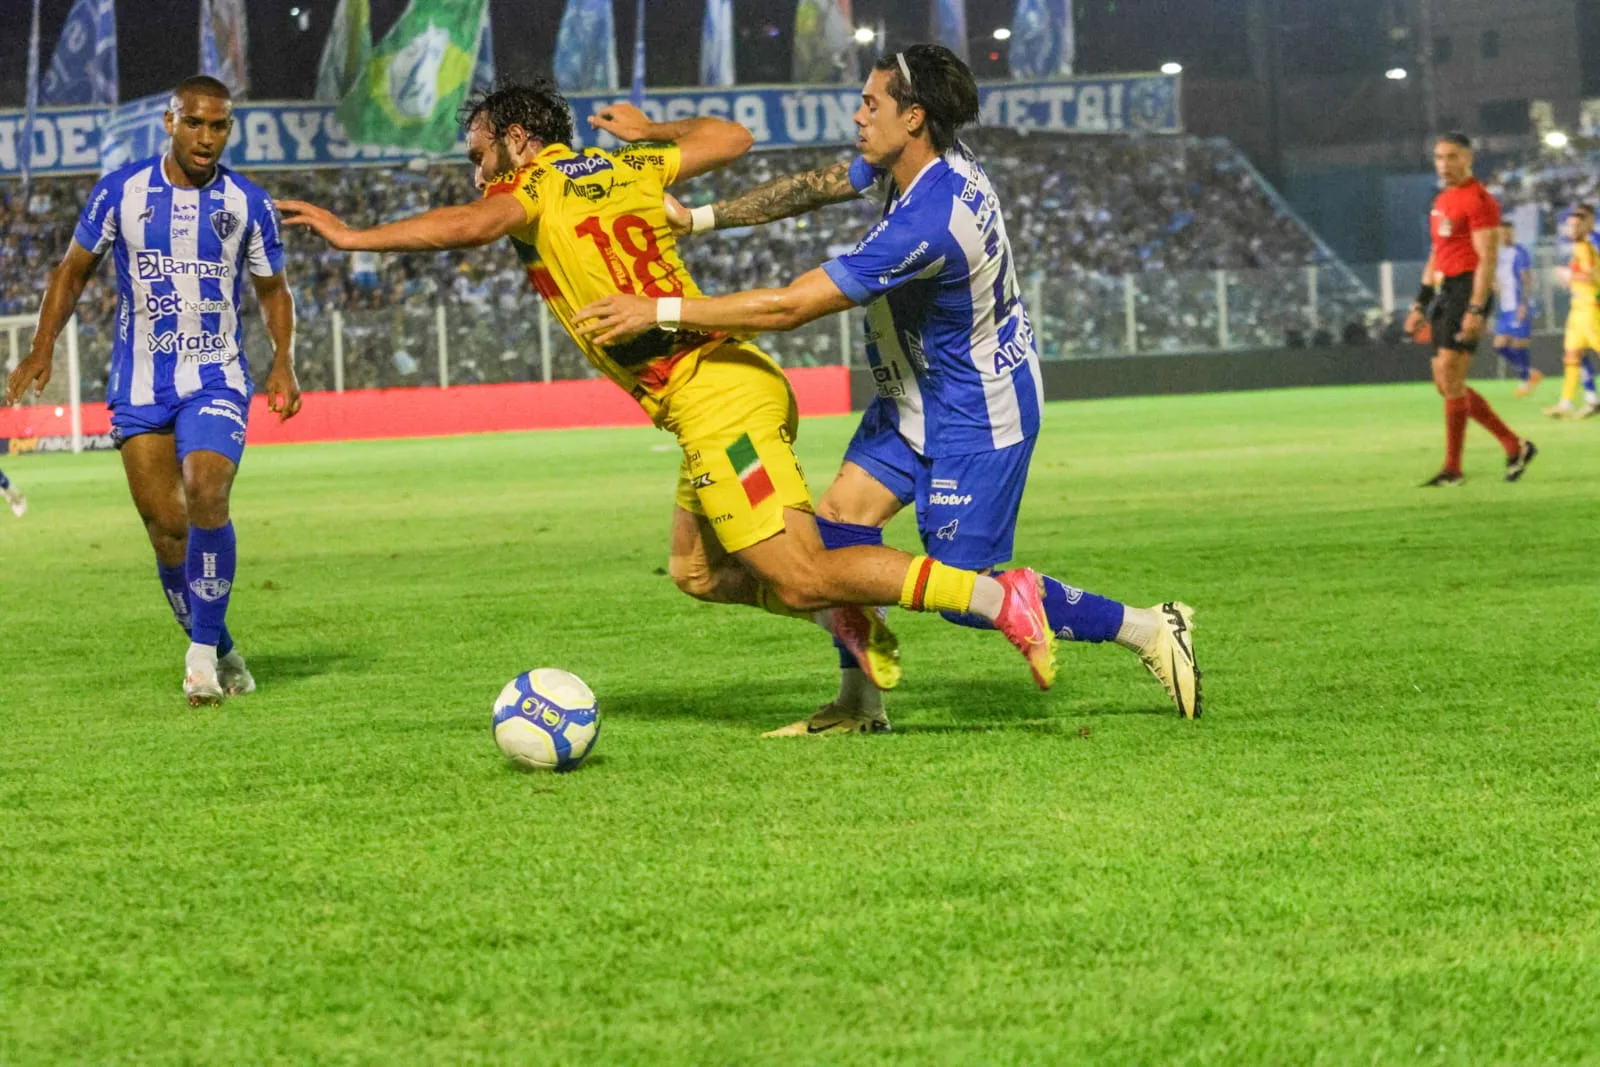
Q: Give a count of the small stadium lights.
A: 5